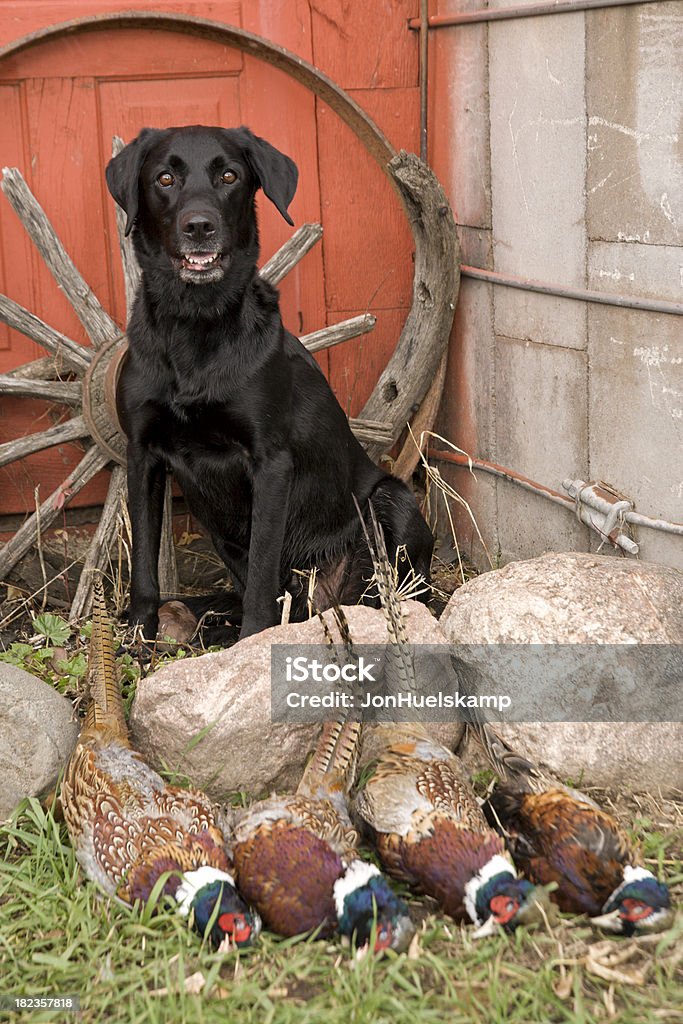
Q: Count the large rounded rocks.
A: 3